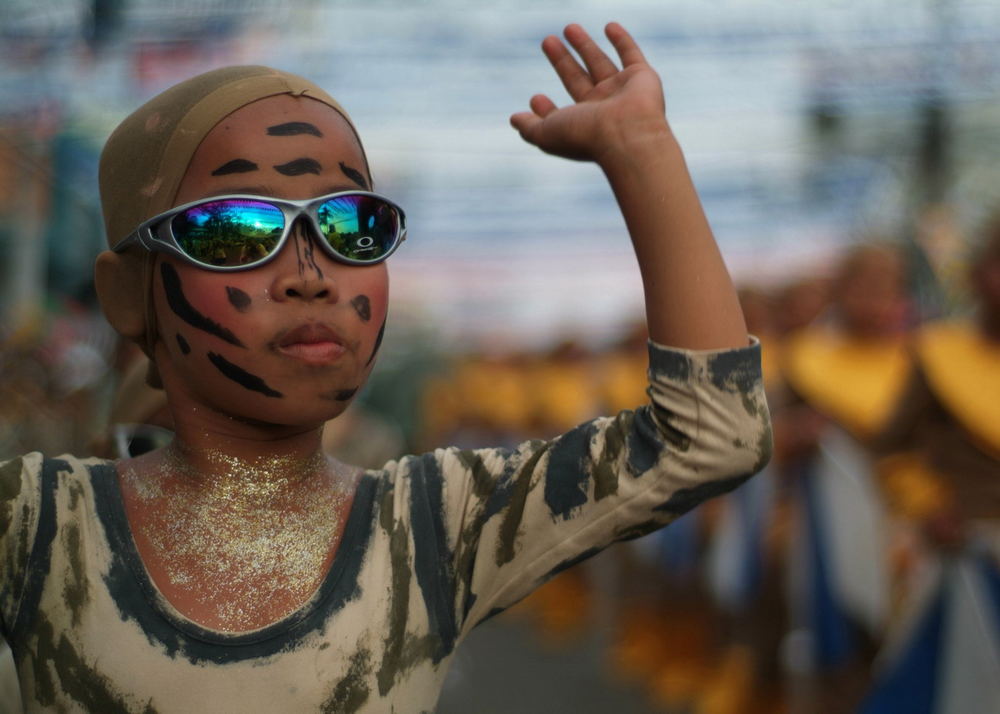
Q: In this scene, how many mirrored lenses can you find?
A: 2